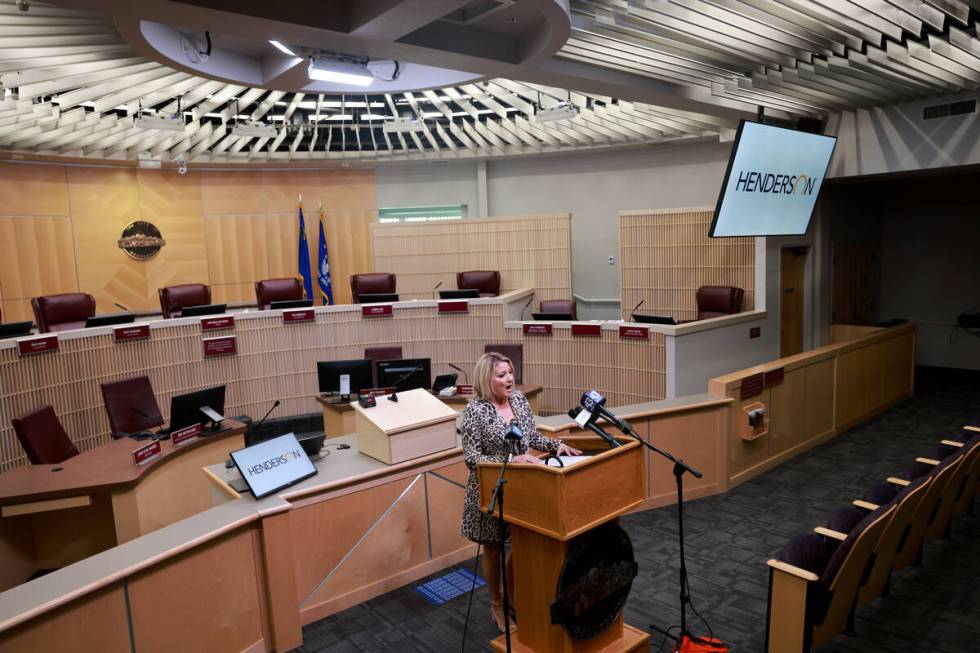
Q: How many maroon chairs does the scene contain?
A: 11